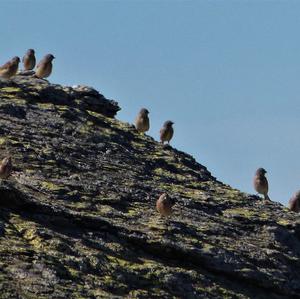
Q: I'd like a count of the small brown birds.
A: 9